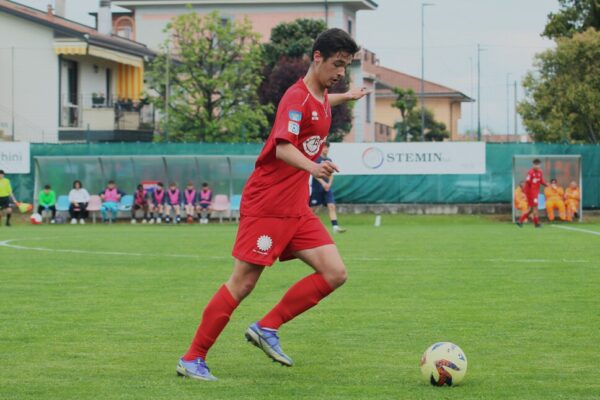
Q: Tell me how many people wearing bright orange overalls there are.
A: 3